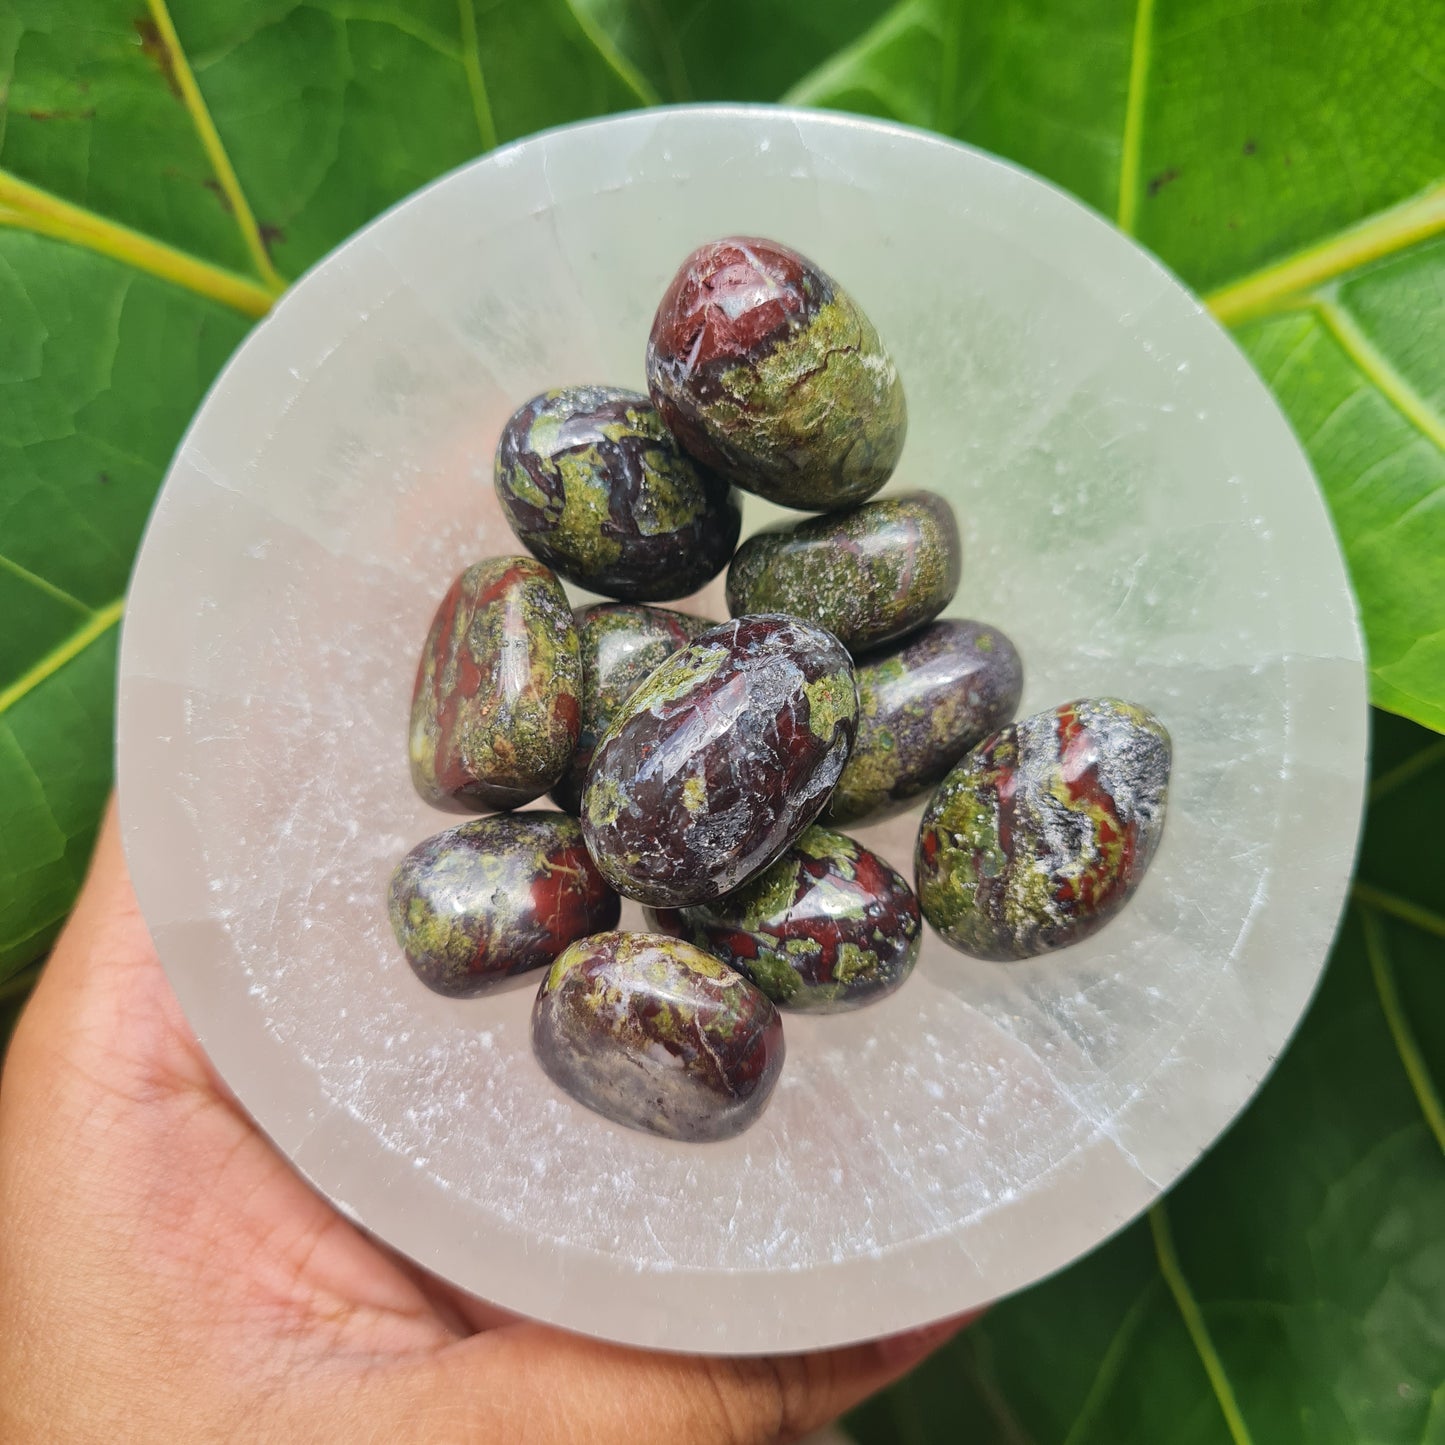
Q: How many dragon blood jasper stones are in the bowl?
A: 11